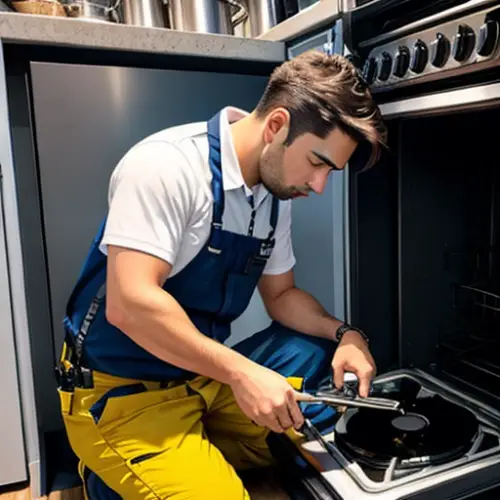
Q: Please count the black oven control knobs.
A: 7